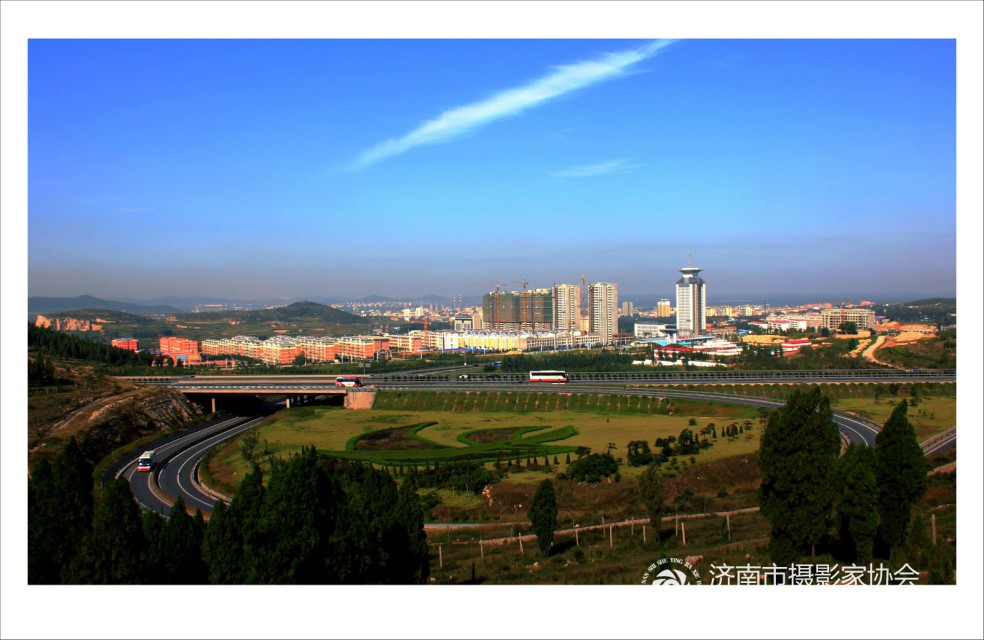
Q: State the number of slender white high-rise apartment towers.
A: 2